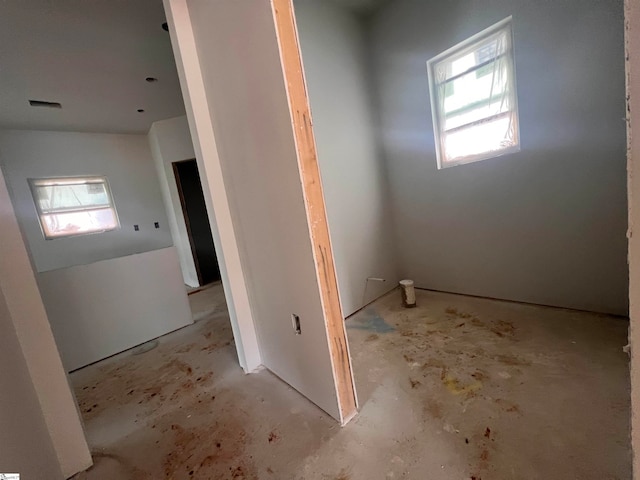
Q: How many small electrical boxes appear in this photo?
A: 3